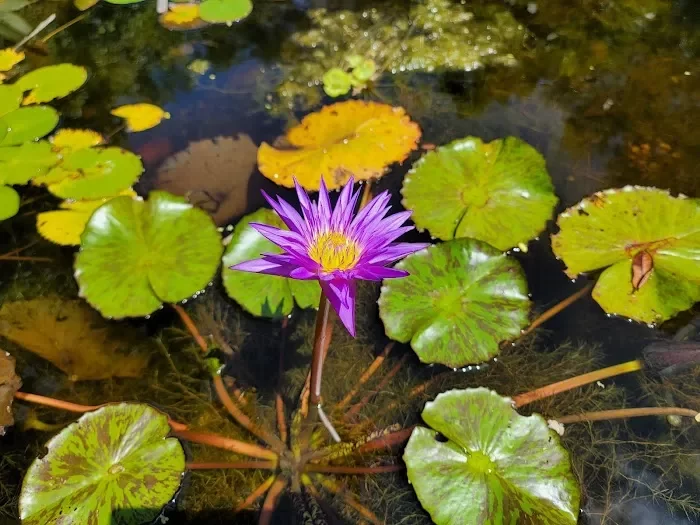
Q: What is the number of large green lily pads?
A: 7